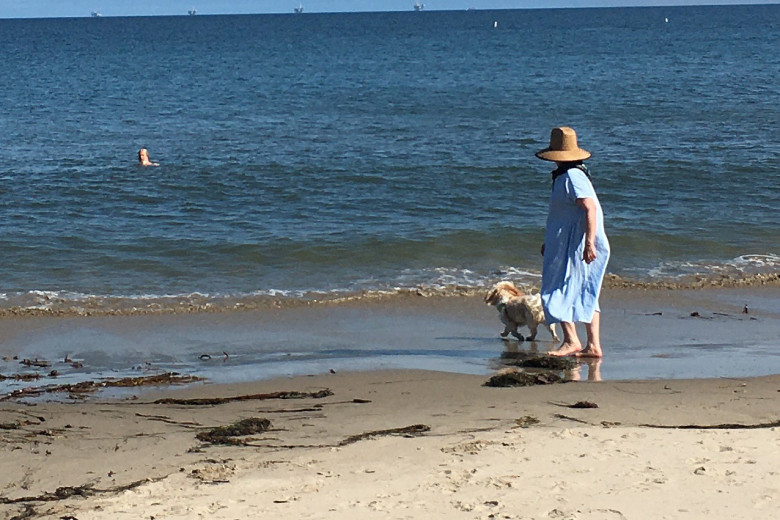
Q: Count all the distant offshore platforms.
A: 4